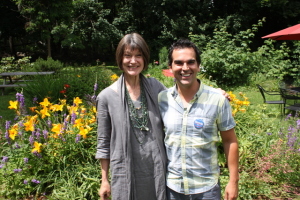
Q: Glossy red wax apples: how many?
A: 0